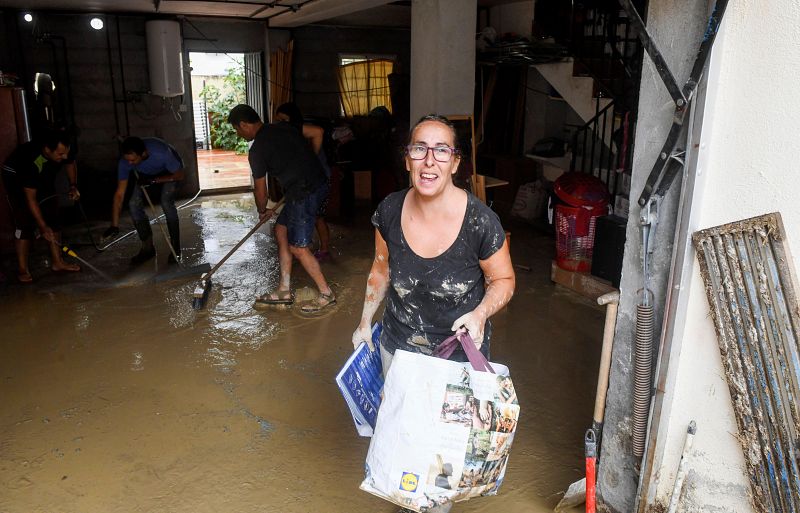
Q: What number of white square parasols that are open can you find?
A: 0